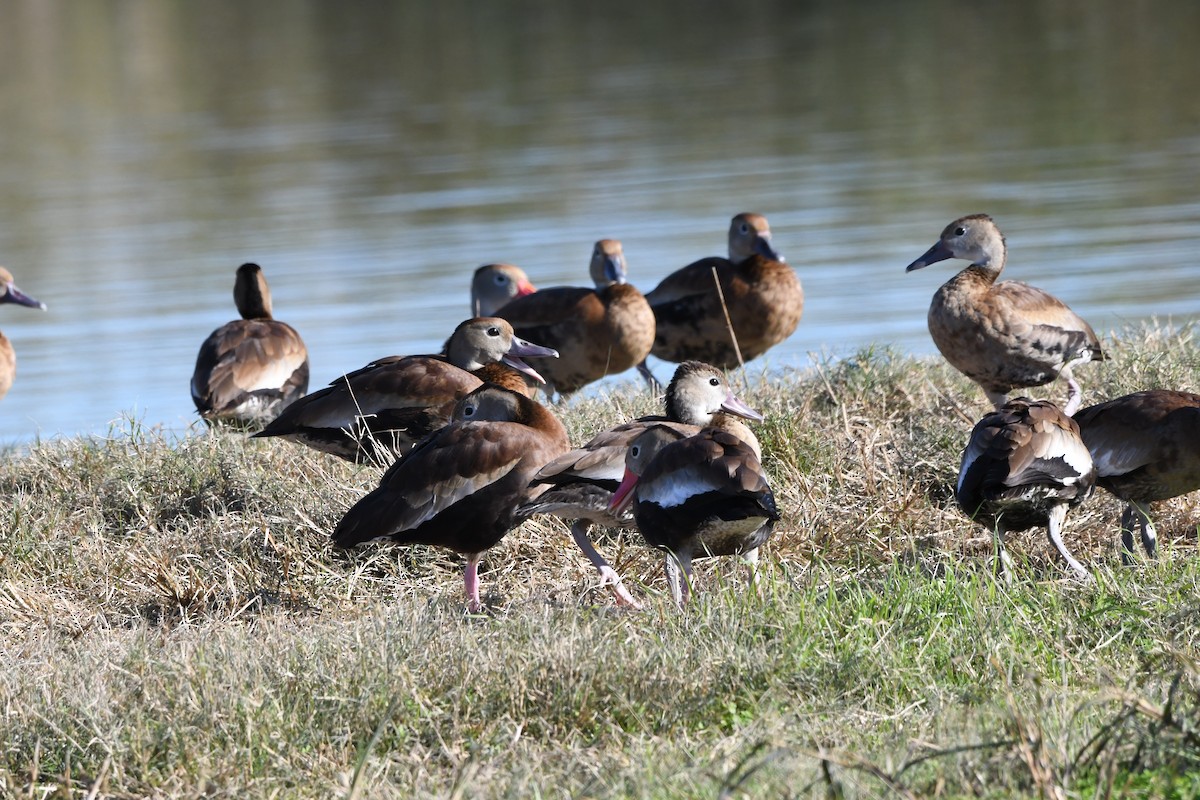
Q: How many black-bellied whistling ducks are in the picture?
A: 12